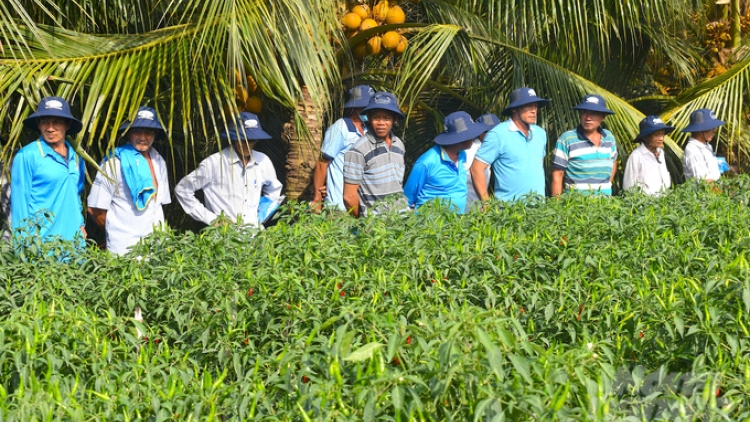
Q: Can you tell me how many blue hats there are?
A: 11